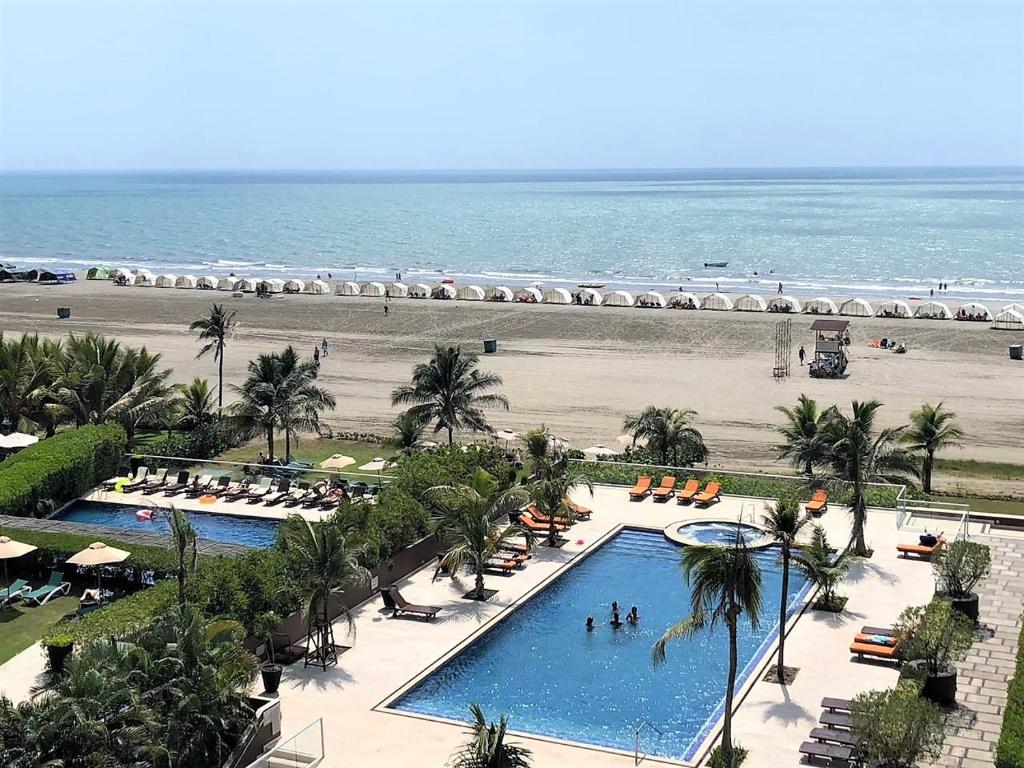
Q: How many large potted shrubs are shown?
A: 3